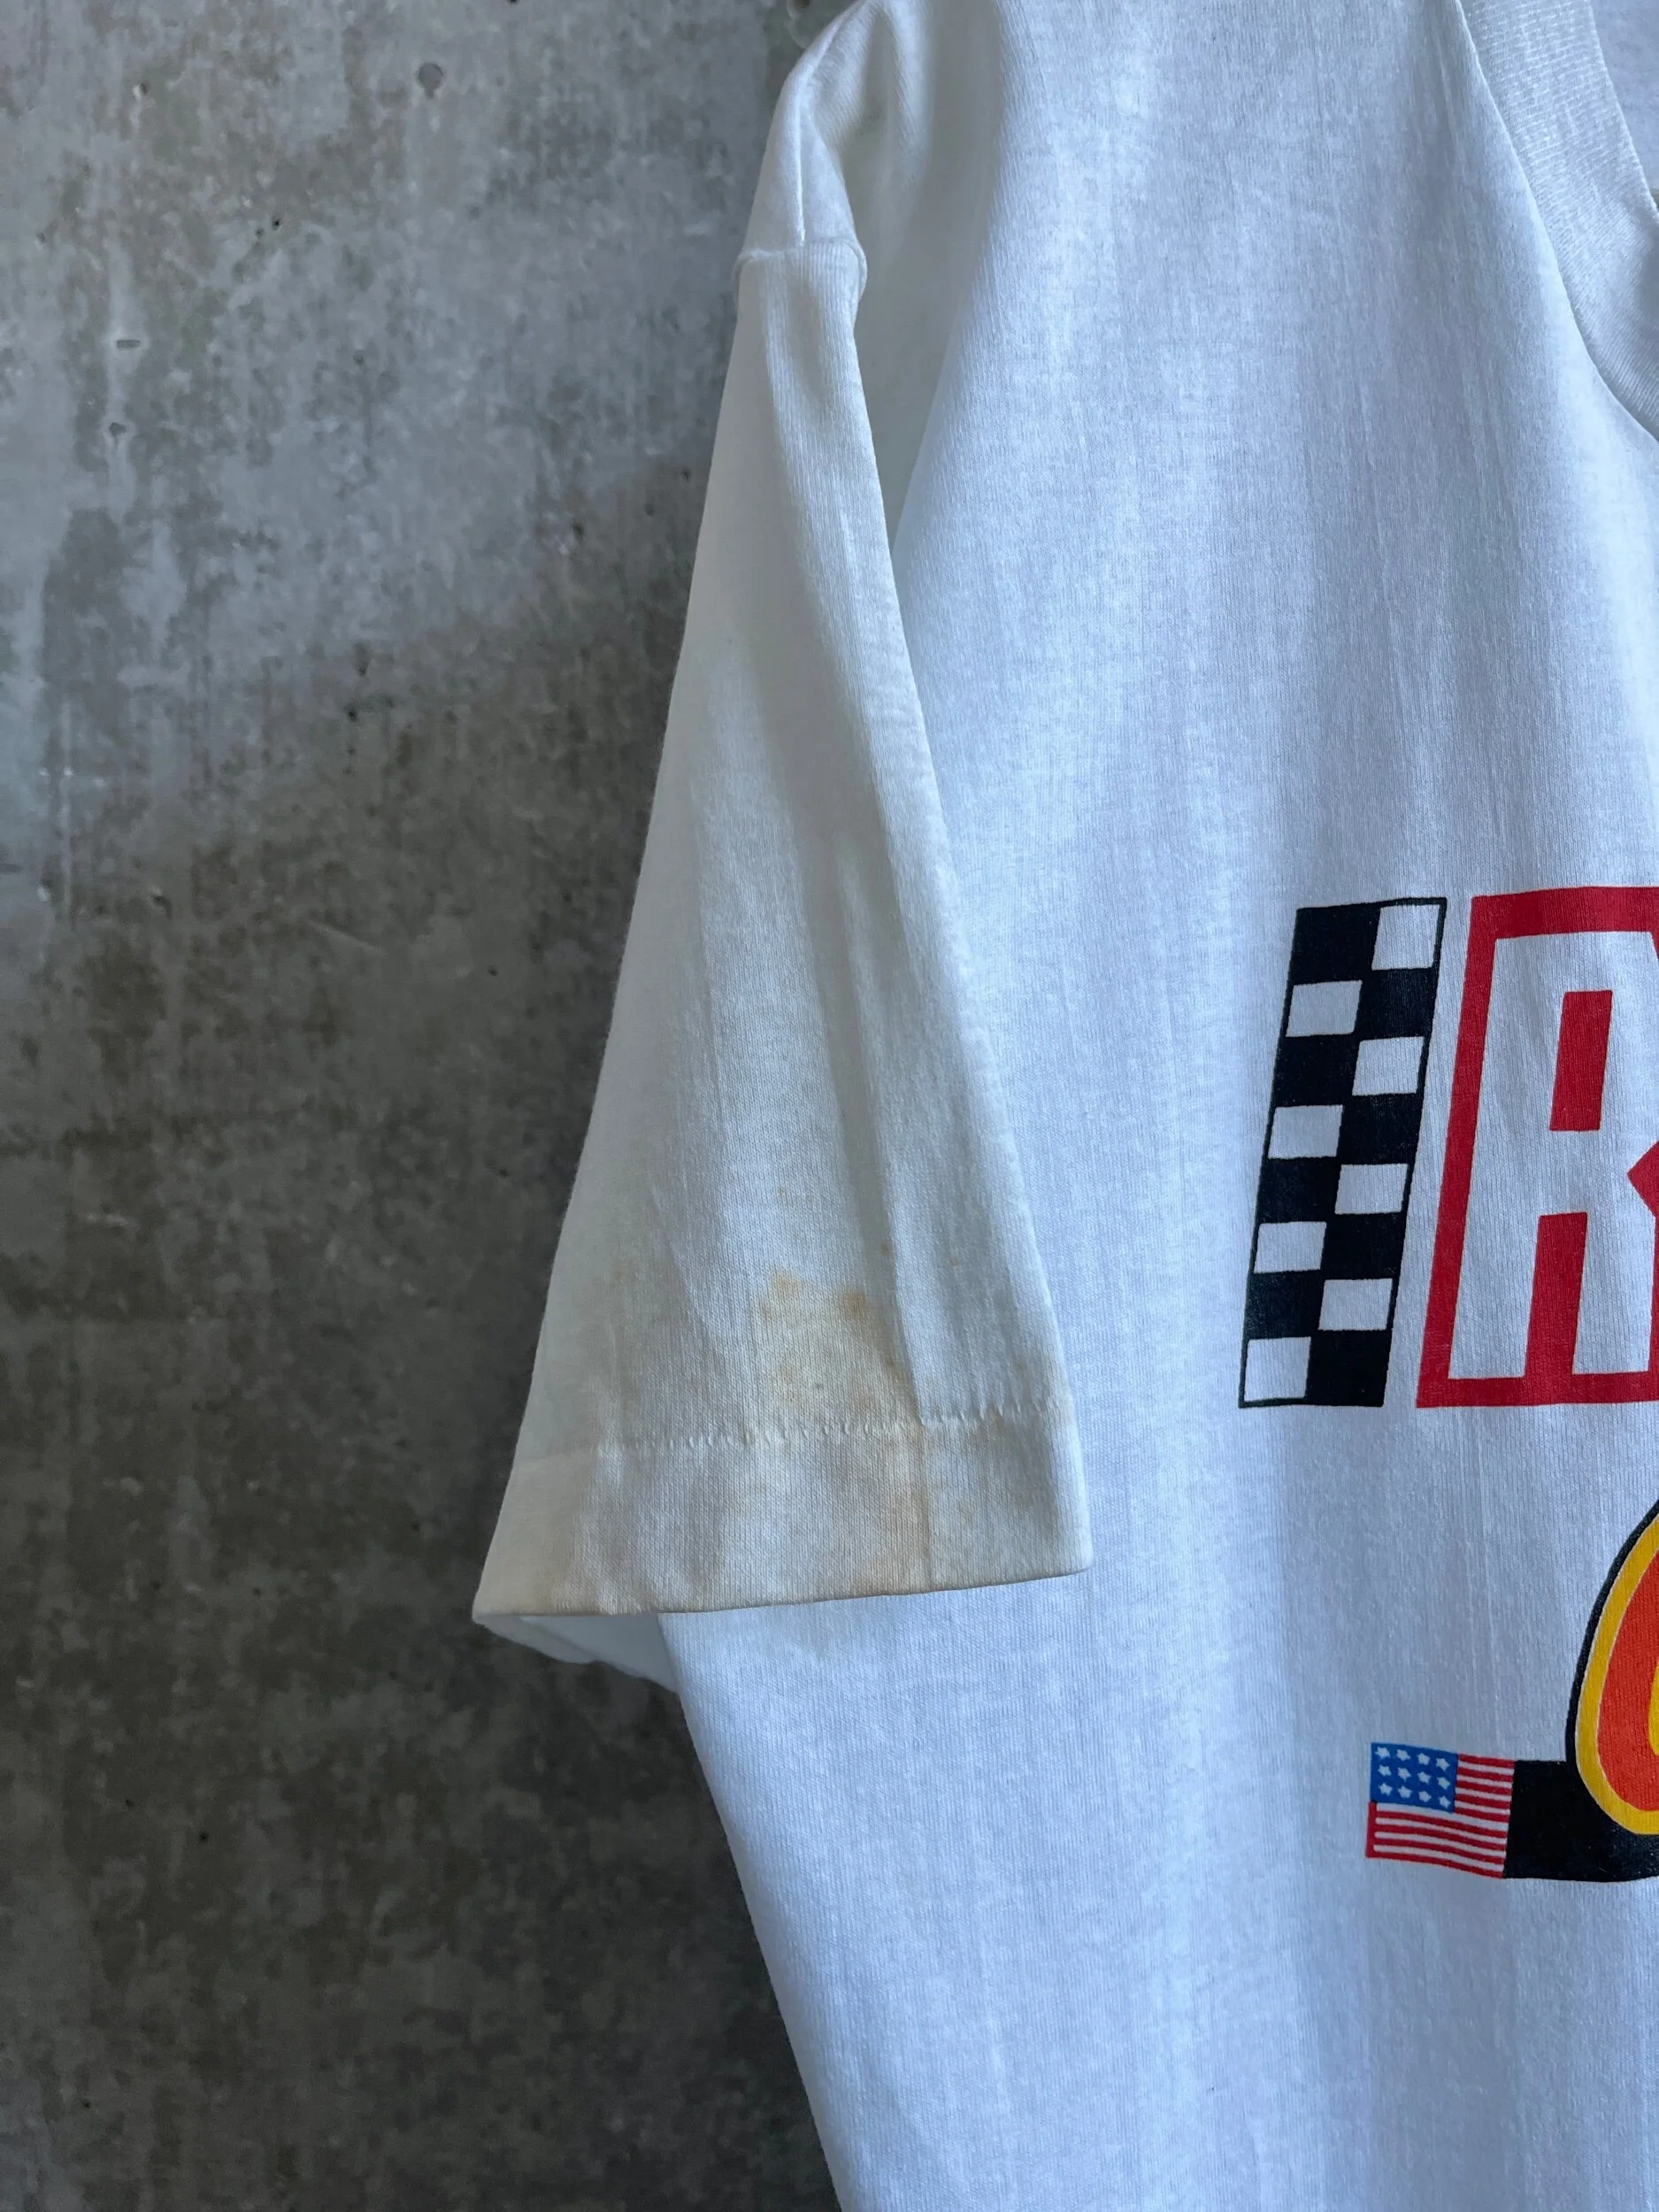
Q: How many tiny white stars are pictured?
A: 12